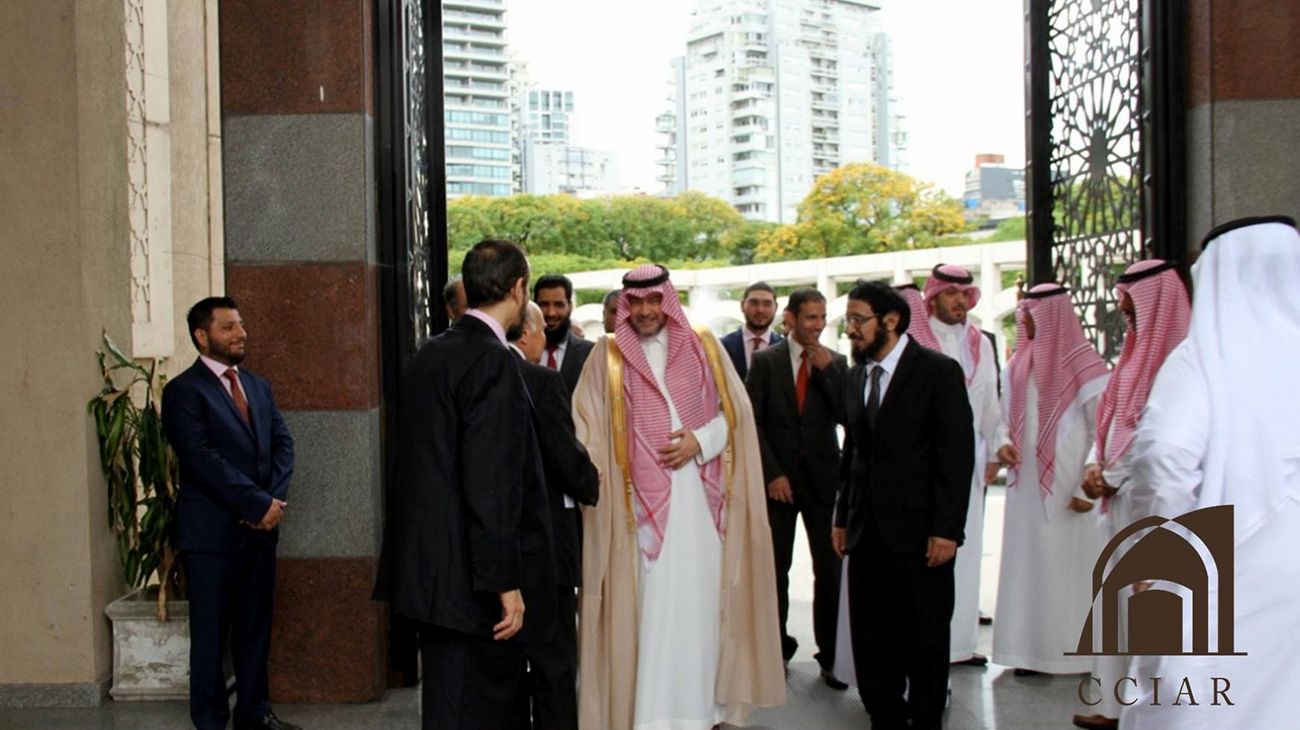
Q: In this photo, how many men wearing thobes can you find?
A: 6